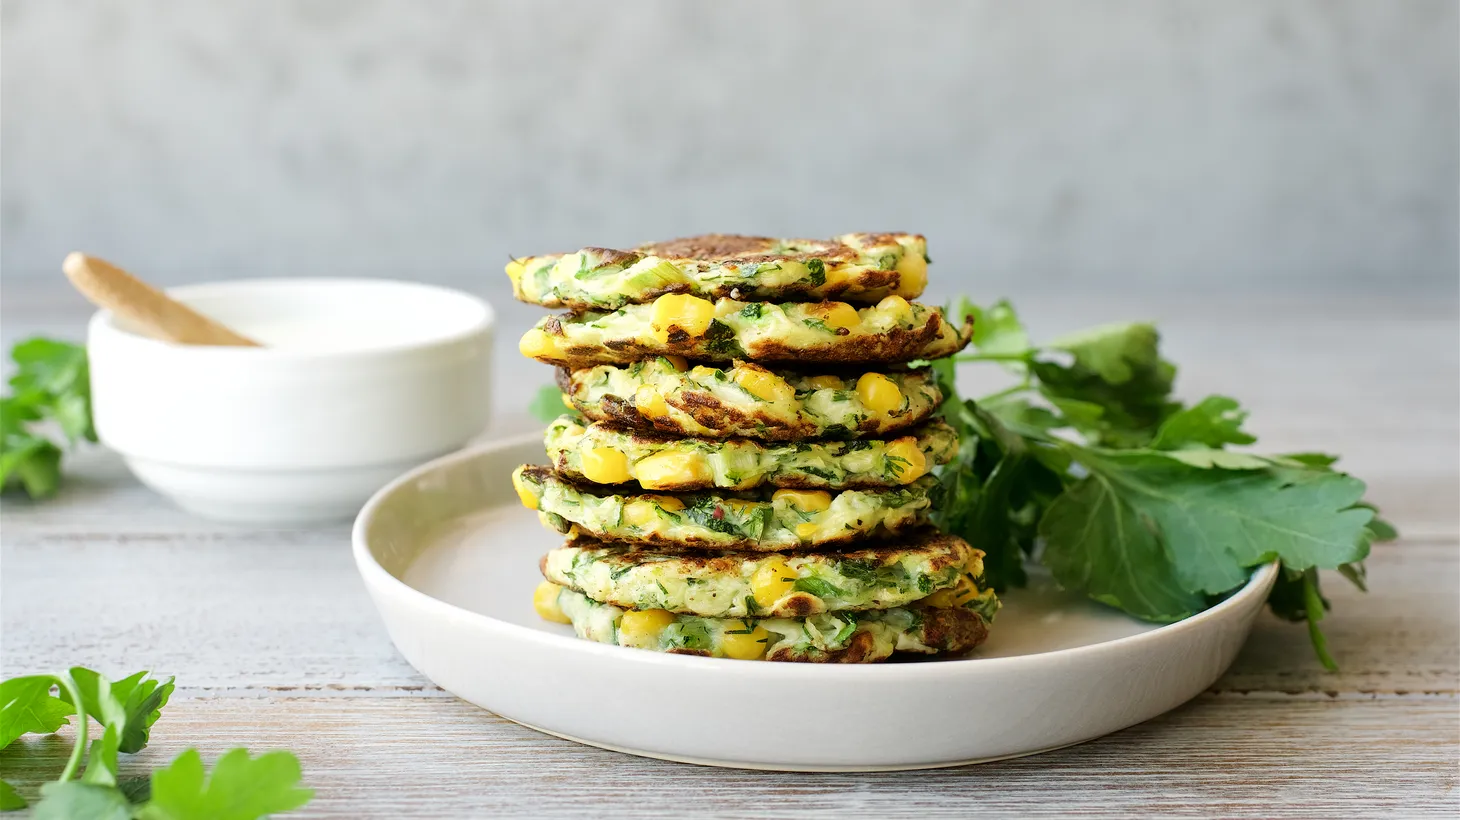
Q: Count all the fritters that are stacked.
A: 7